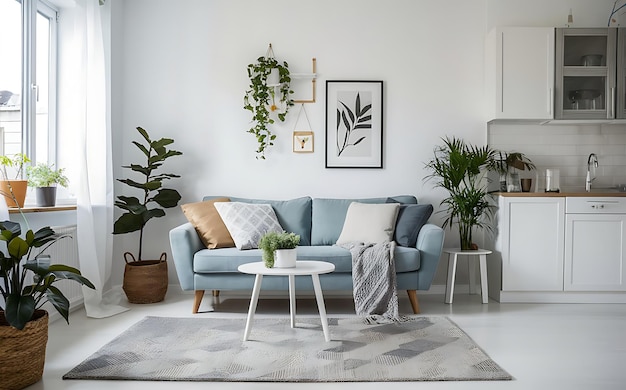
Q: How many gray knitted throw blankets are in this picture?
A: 1